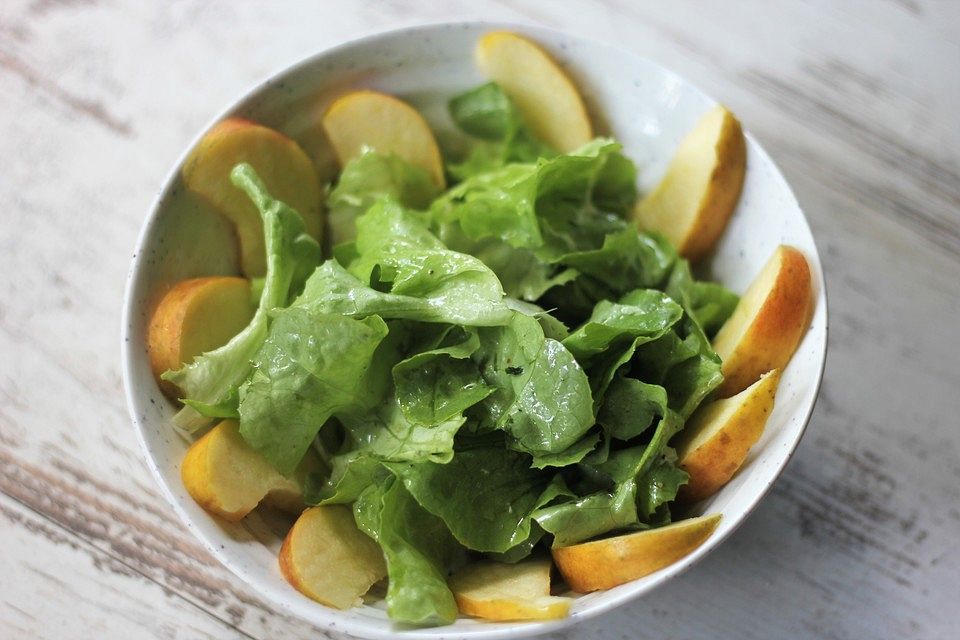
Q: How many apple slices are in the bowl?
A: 11